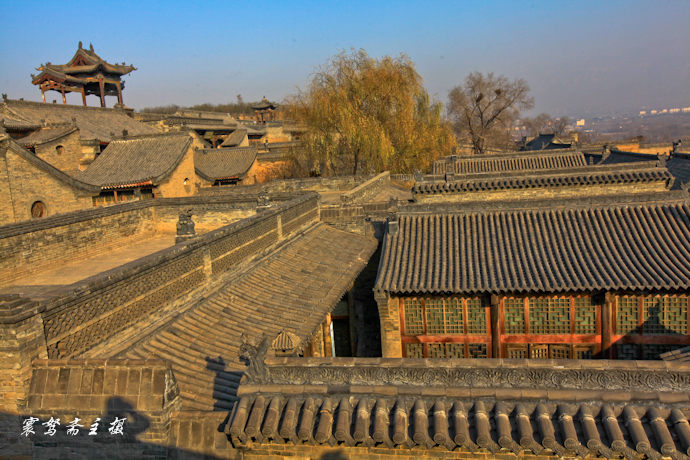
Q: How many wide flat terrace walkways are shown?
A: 1